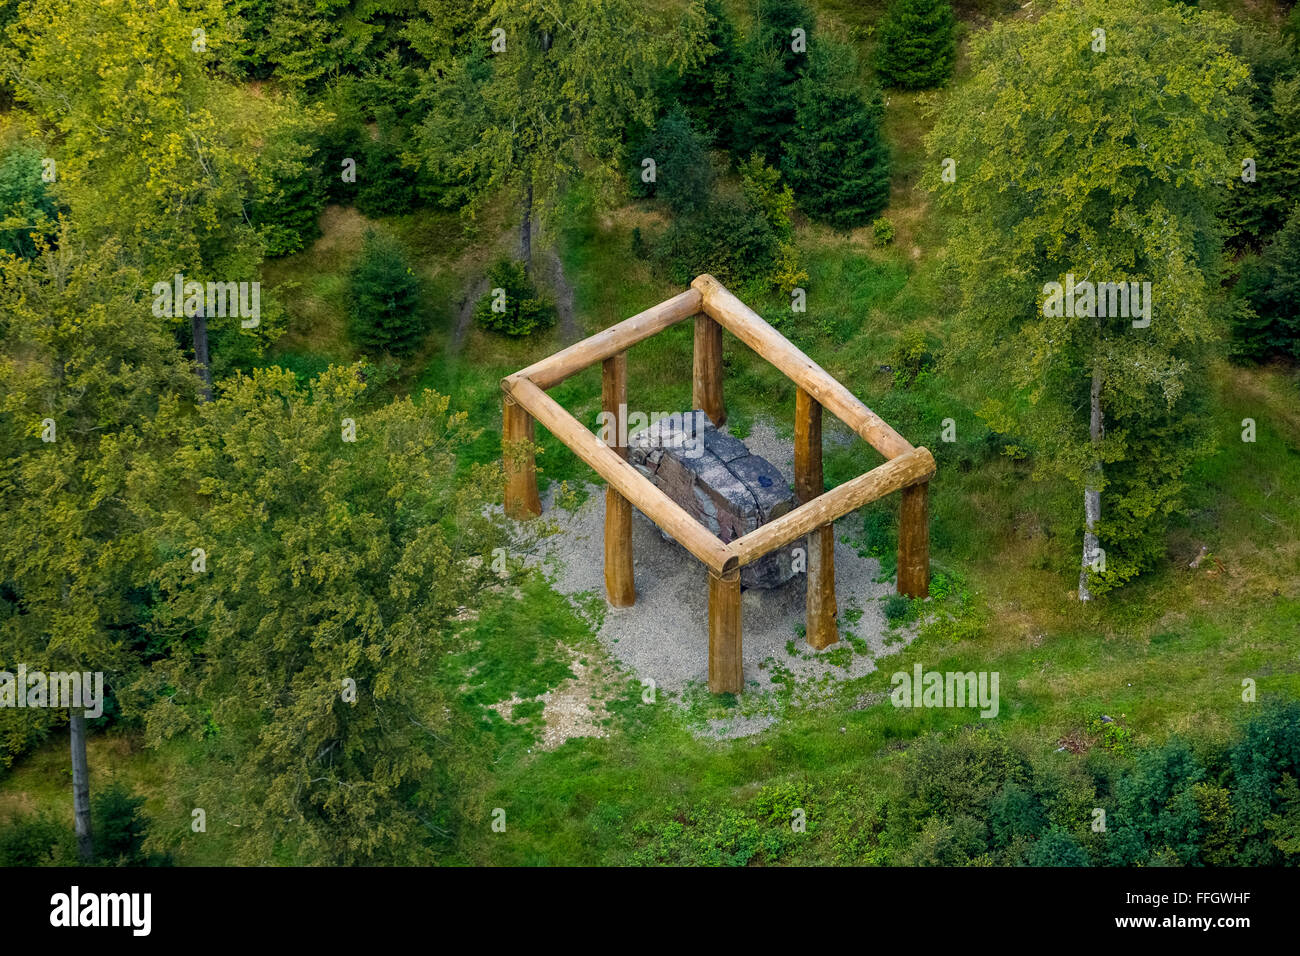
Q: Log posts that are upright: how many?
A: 8